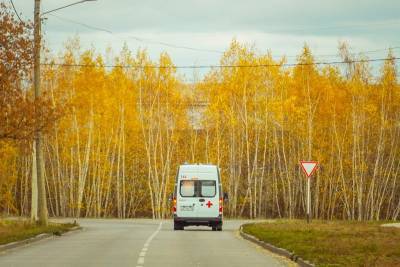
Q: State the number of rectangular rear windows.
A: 2